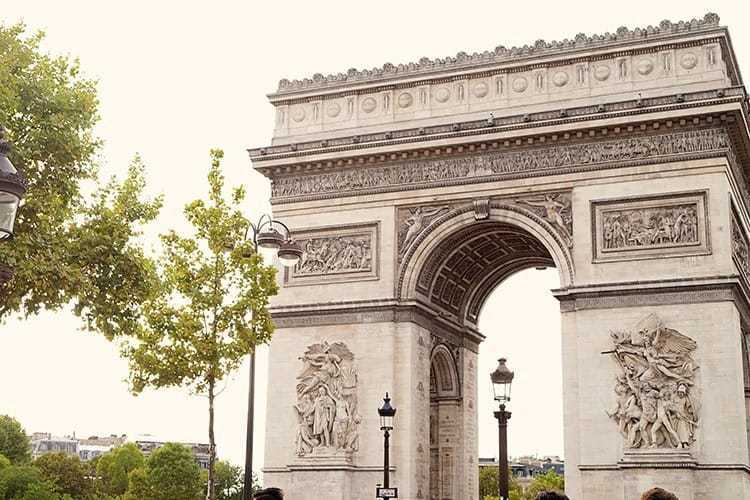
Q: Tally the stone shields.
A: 11